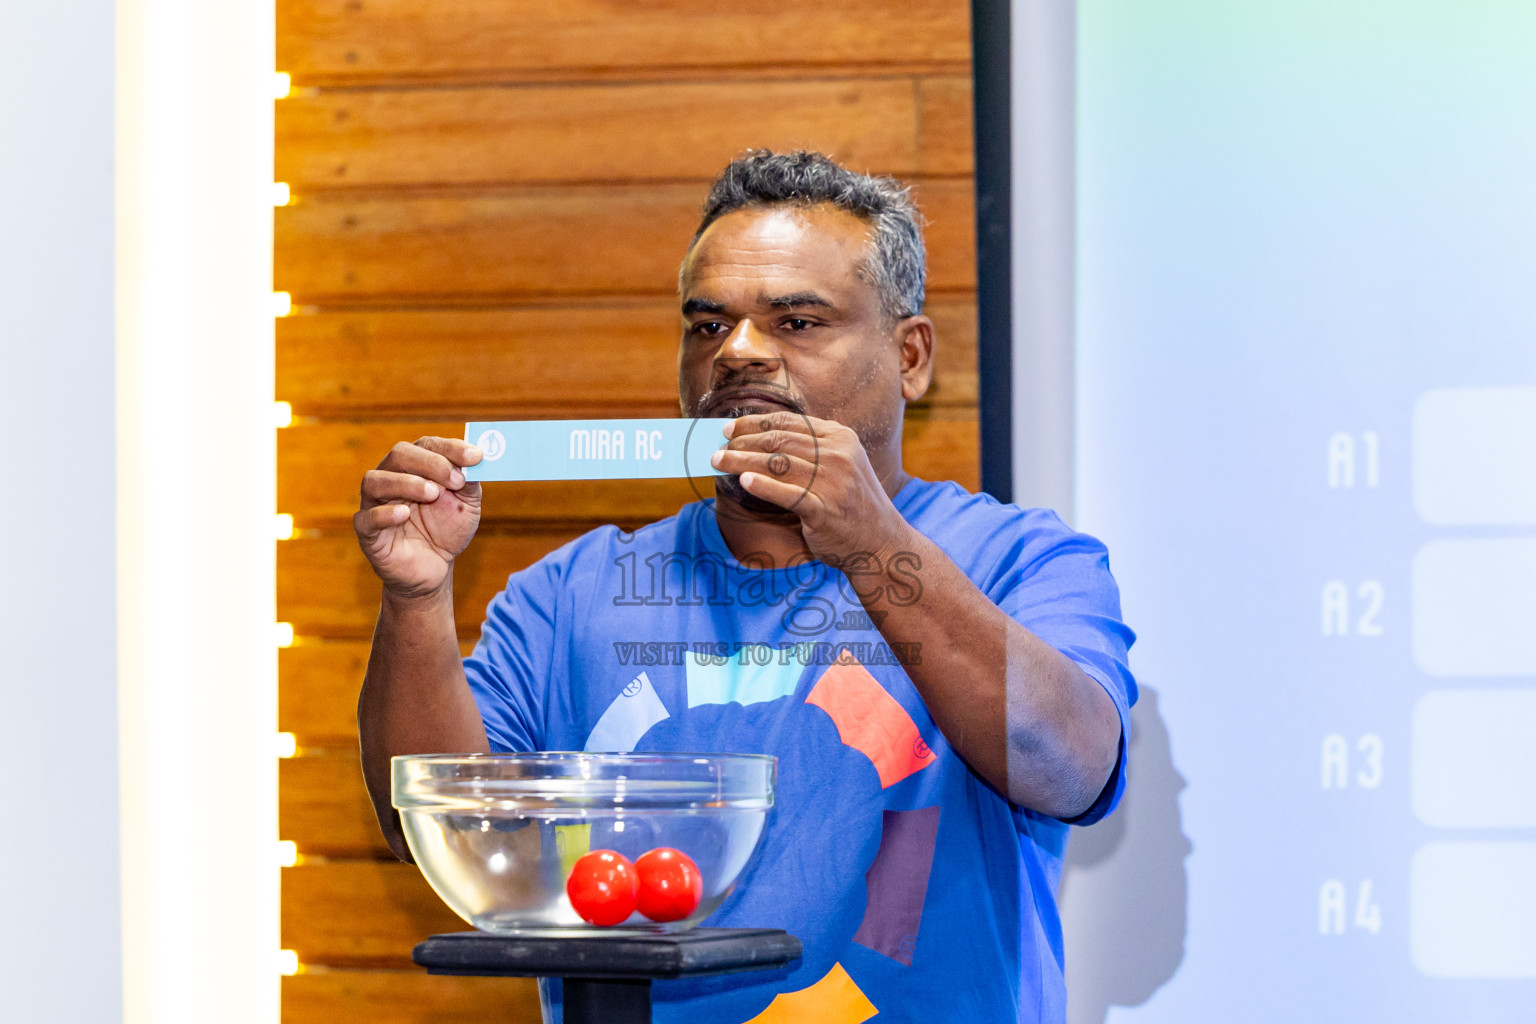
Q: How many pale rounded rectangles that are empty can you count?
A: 4